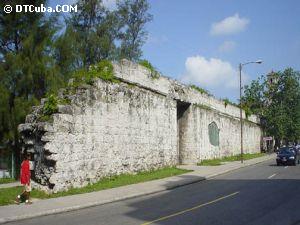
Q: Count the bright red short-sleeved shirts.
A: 1